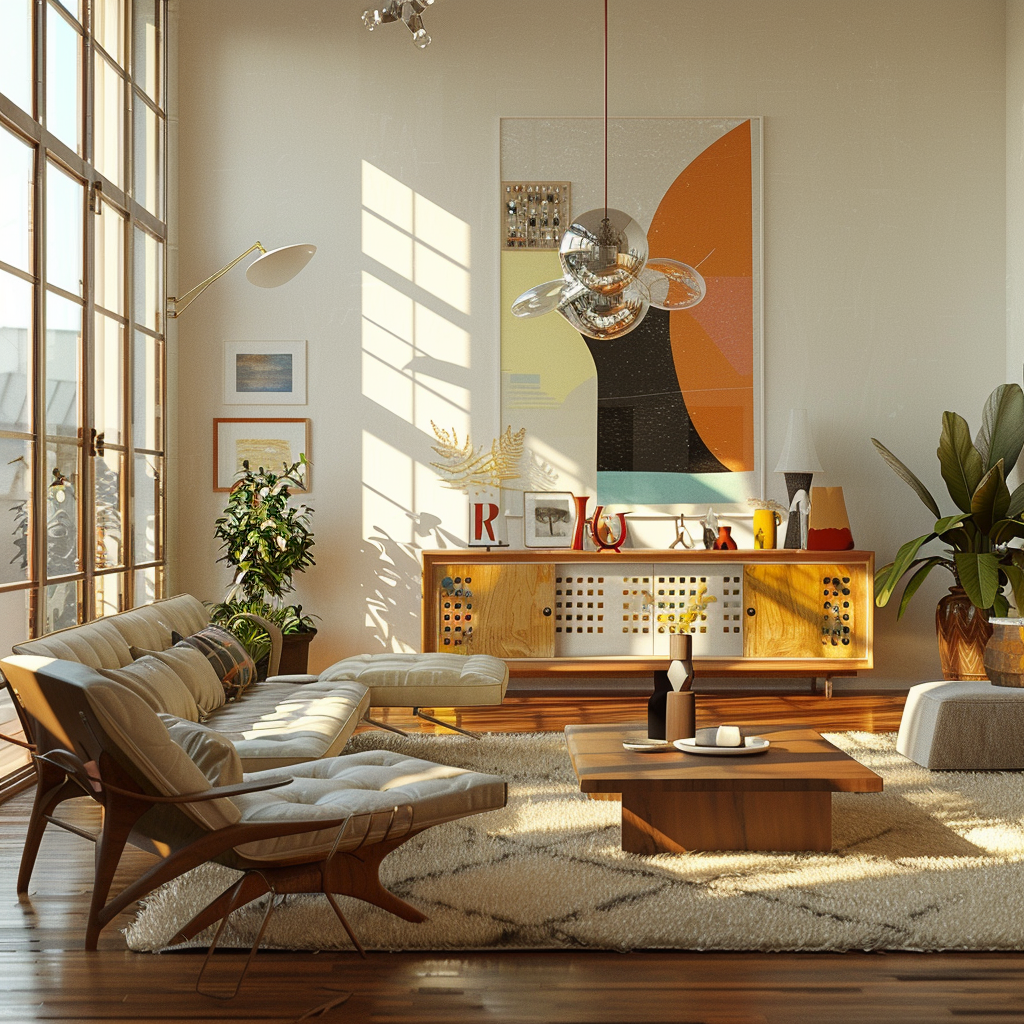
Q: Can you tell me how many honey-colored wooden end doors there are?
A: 2